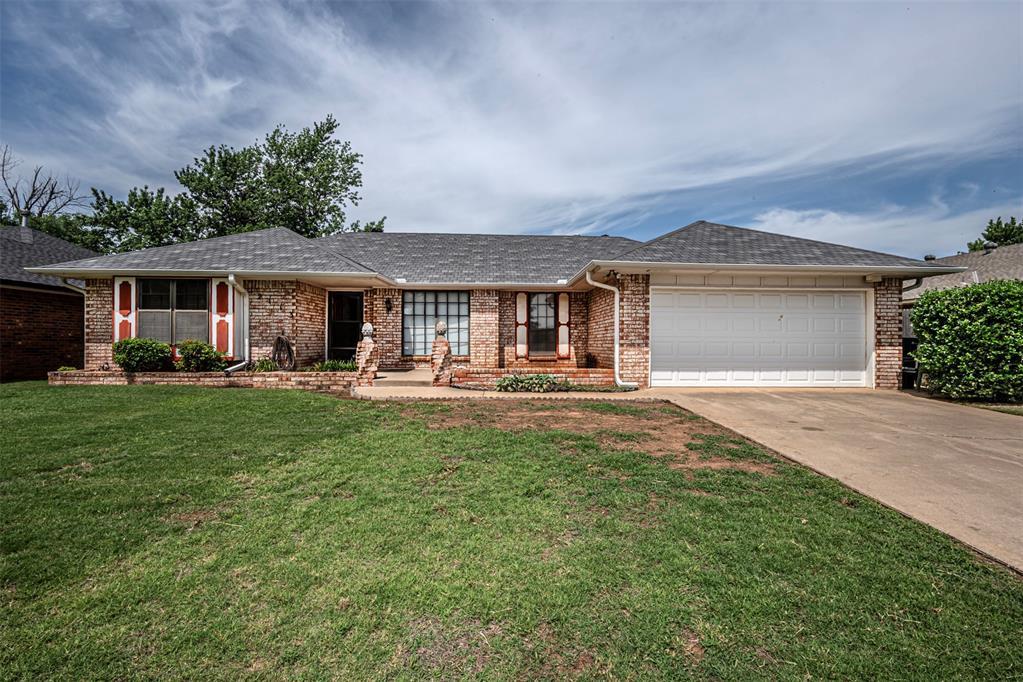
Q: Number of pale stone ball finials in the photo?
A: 2